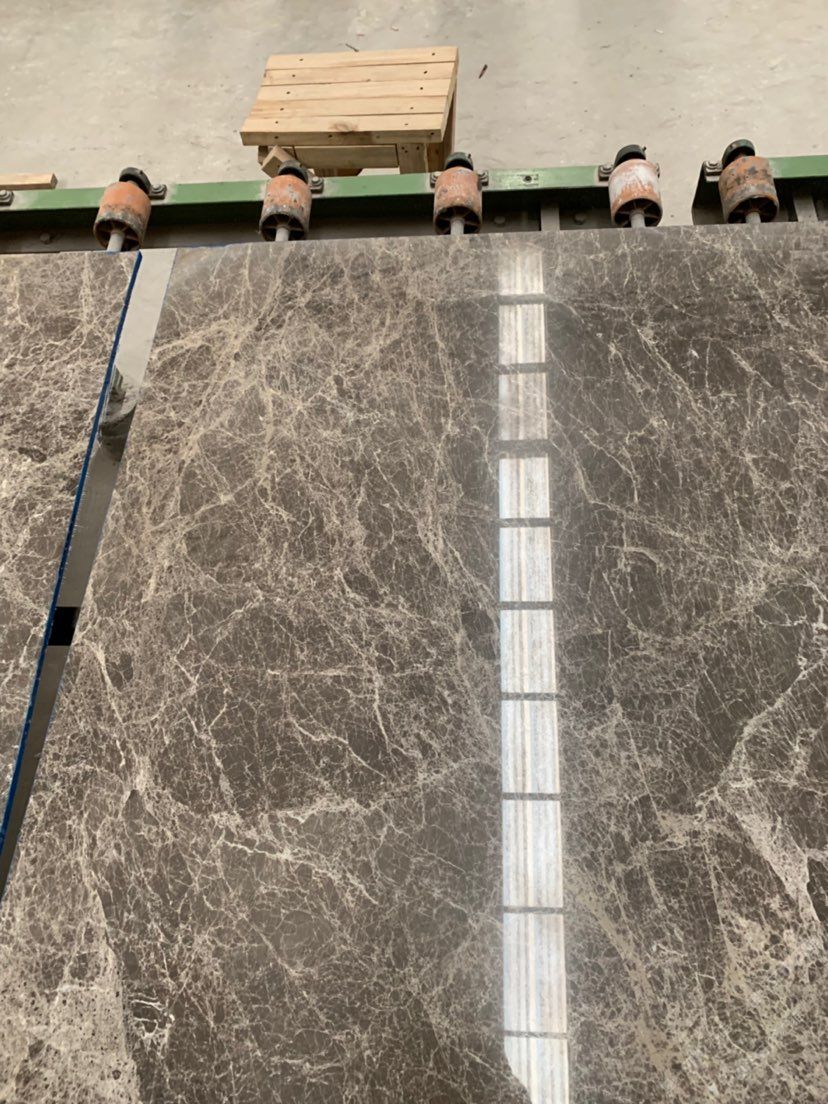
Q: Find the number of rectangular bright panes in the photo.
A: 10